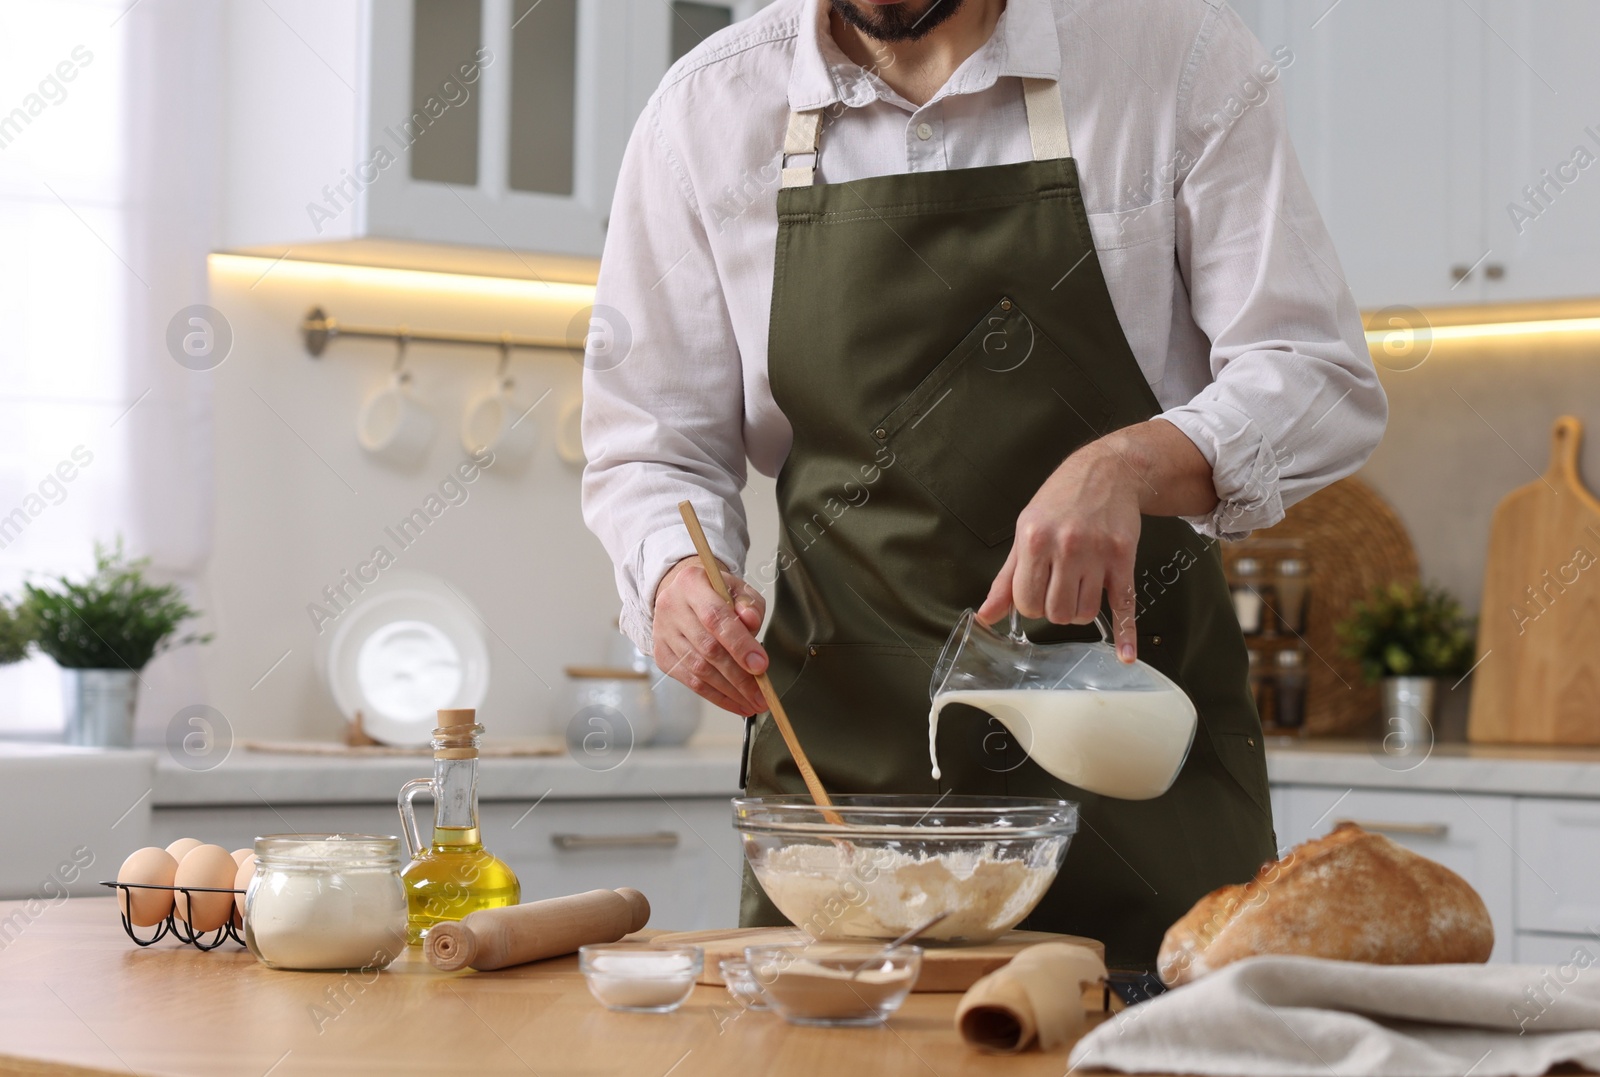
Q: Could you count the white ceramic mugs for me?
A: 3